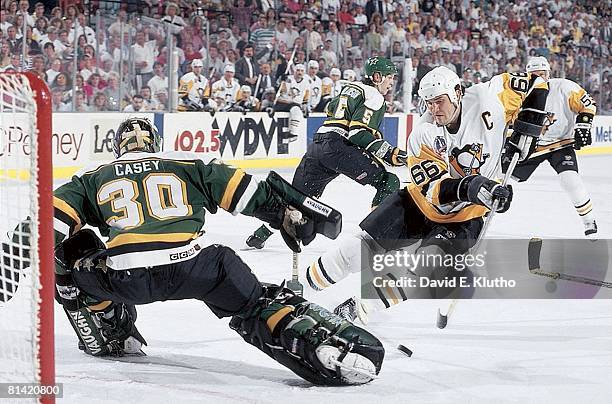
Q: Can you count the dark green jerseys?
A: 2